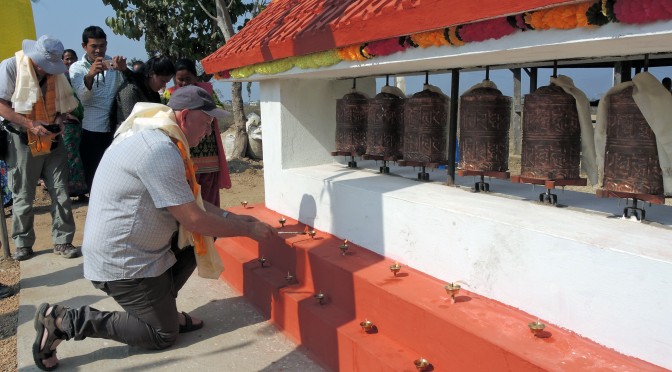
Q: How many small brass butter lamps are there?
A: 12